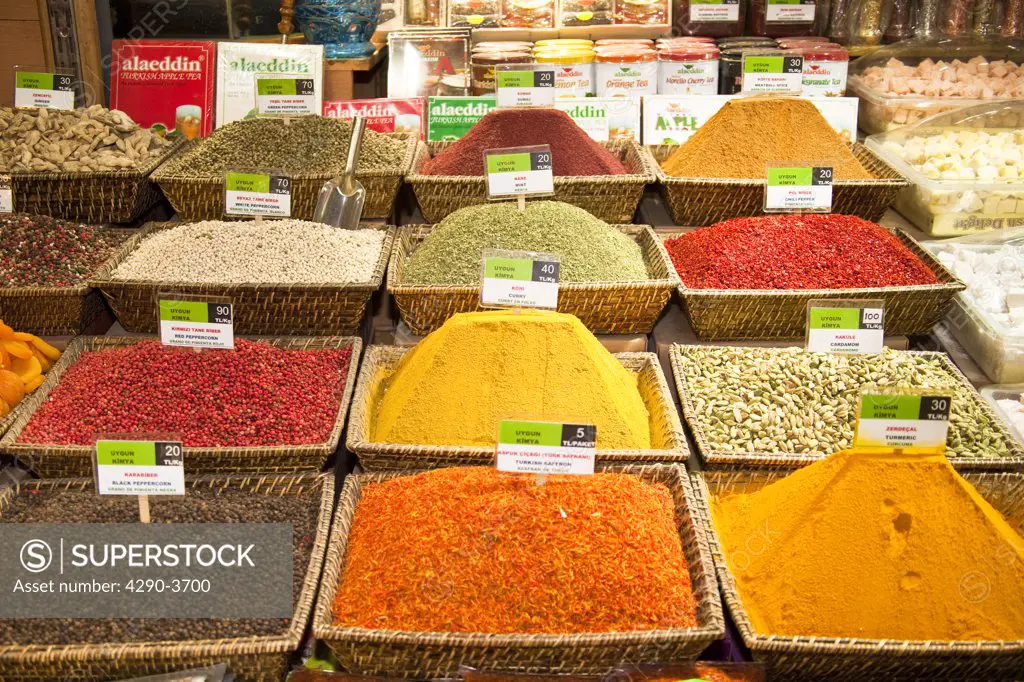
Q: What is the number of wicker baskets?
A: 15